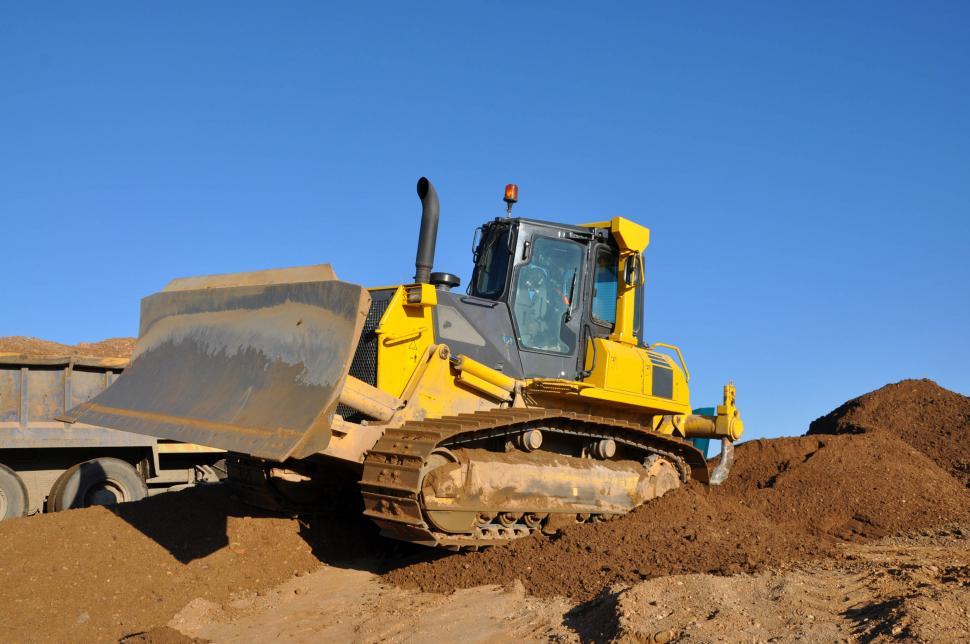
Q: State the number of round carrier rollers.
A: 2